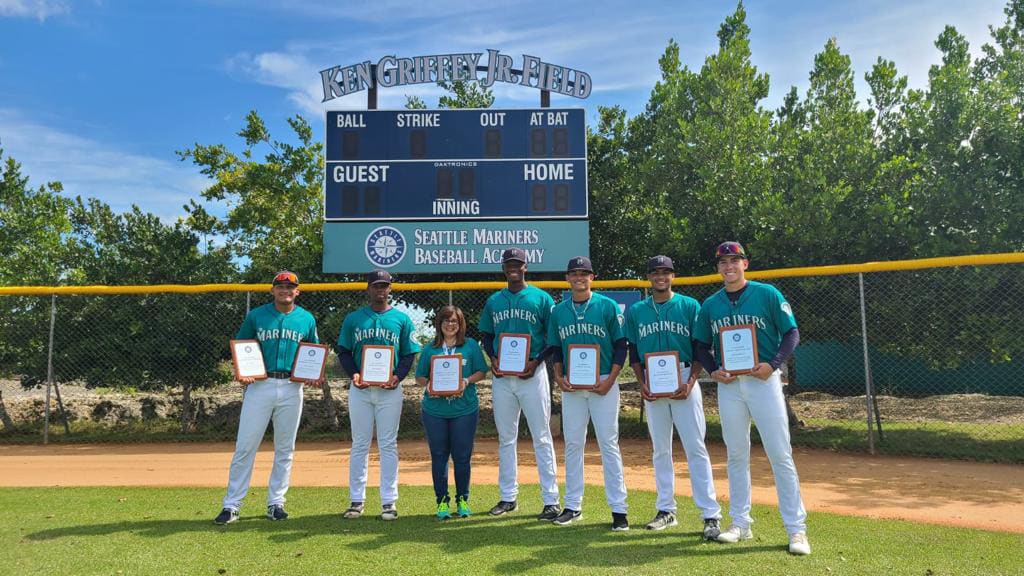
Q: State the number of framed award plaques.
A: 8